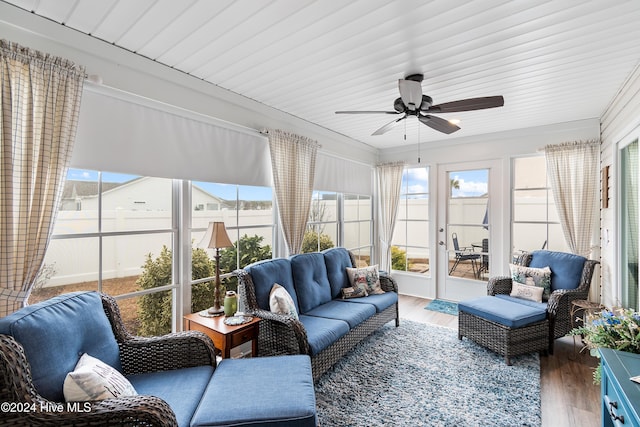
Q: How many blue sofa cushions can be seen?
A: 6